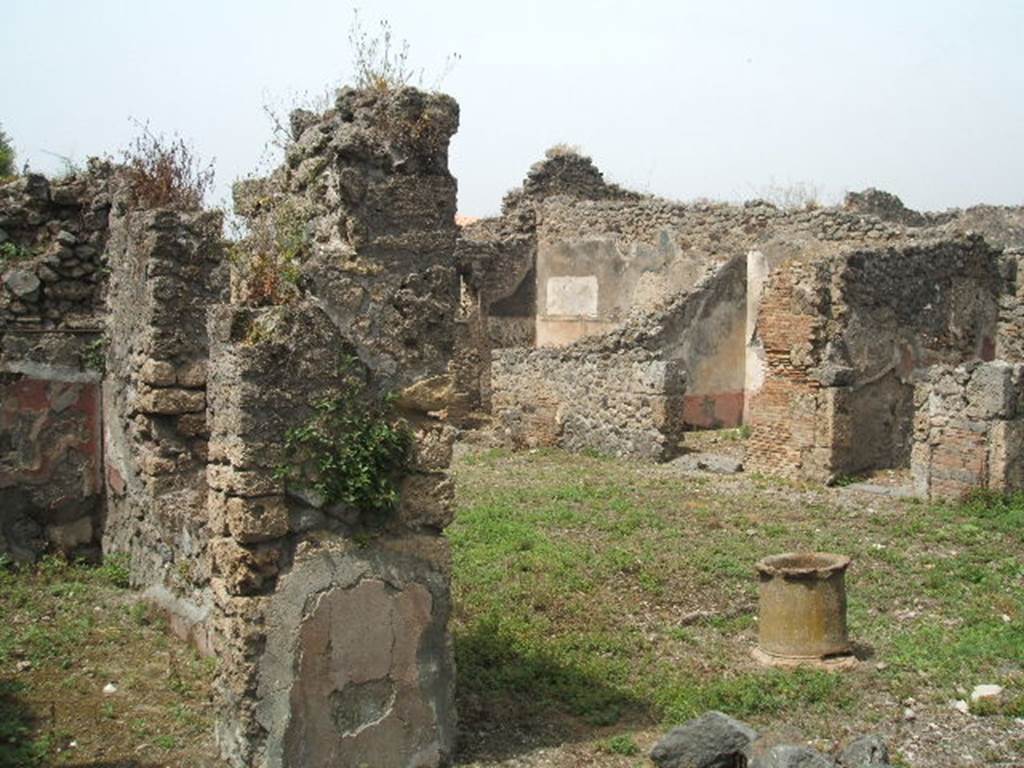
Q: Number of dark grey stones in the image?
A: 3